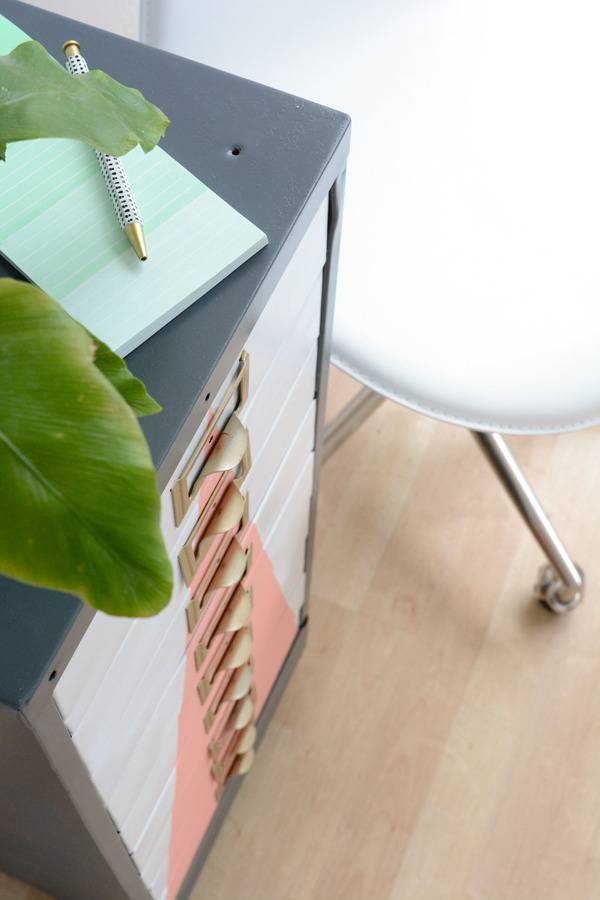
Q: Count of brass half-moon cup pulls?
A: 9